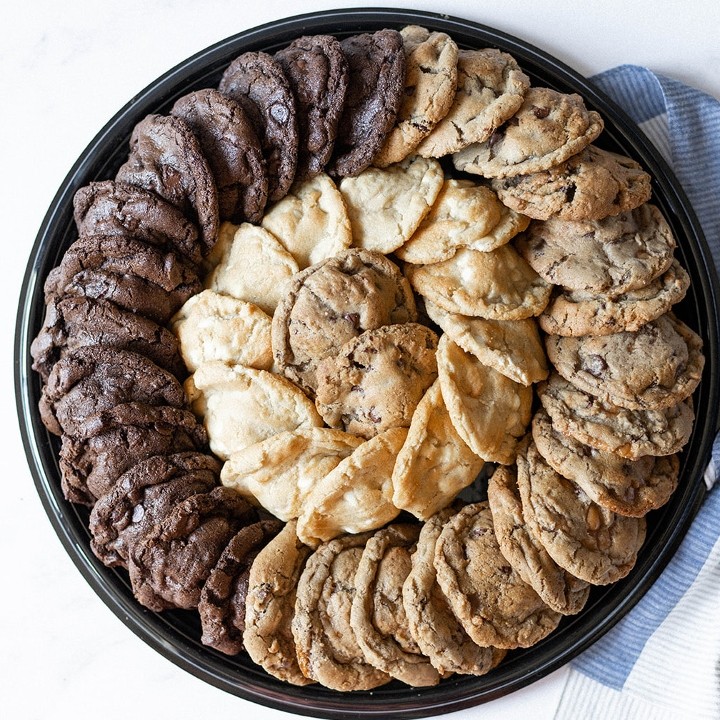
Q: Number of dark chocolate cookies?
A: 13